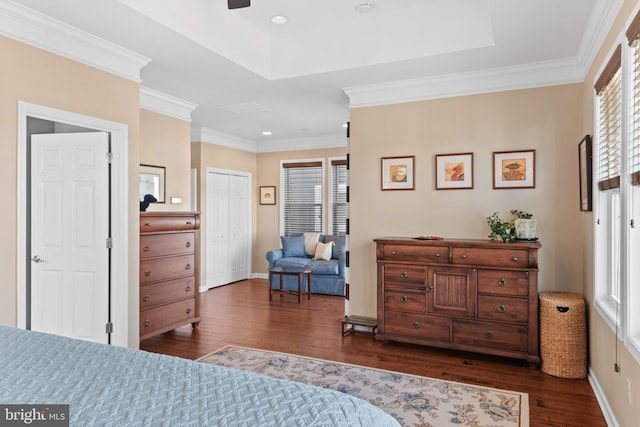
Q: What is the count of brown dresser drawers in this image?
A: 13